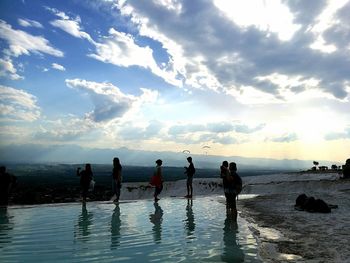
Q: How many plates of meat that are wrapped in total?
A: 0